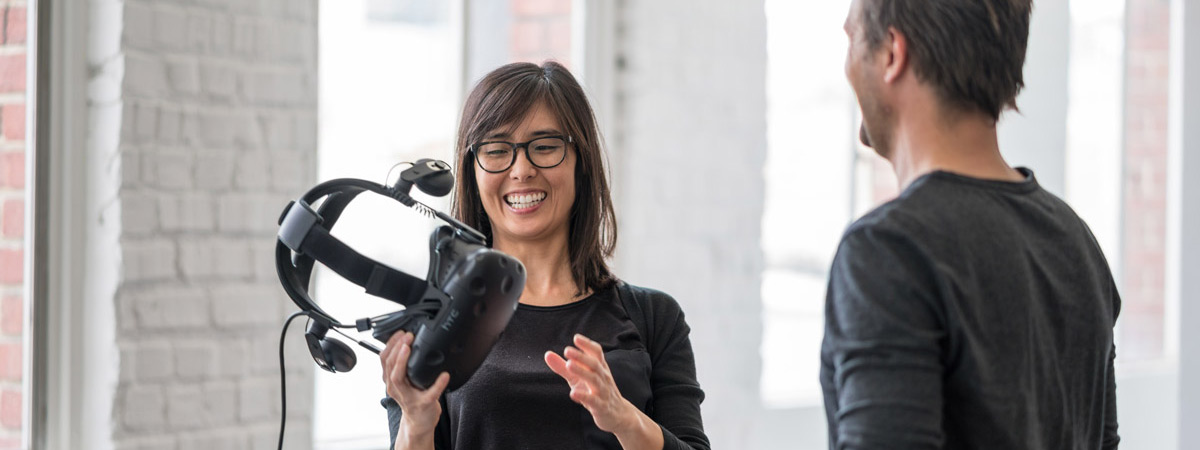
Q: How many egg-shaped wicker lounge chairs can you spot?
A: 0